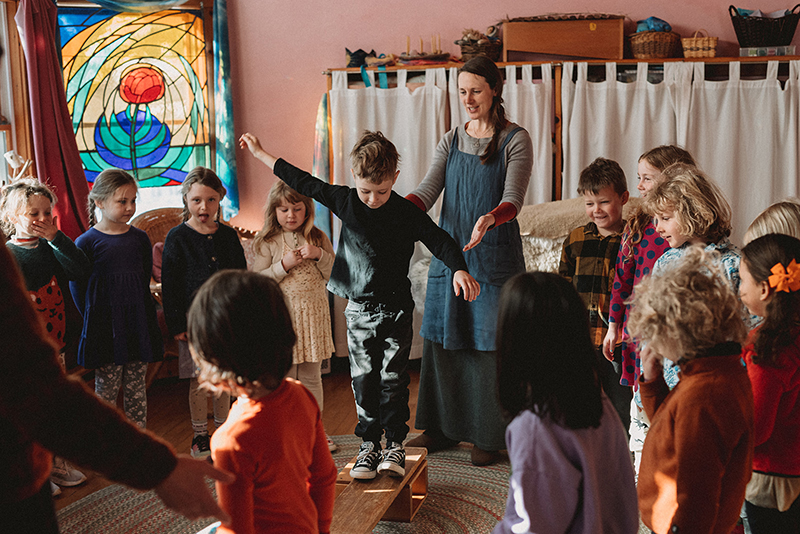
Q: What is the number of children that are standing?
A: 13